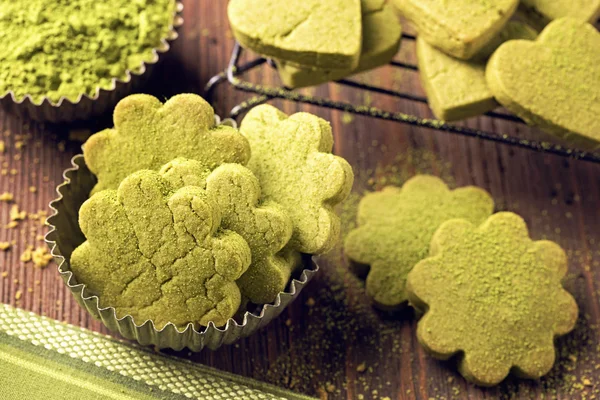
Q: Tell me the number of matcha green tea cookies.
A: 12